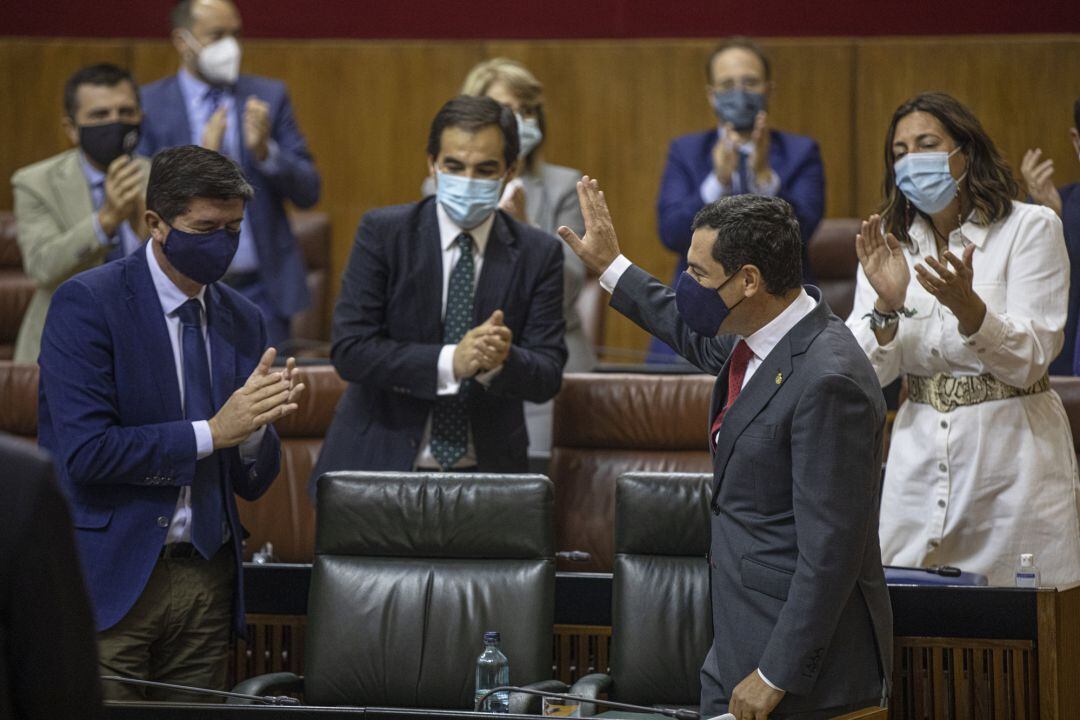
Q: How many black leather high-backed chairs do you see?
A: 2